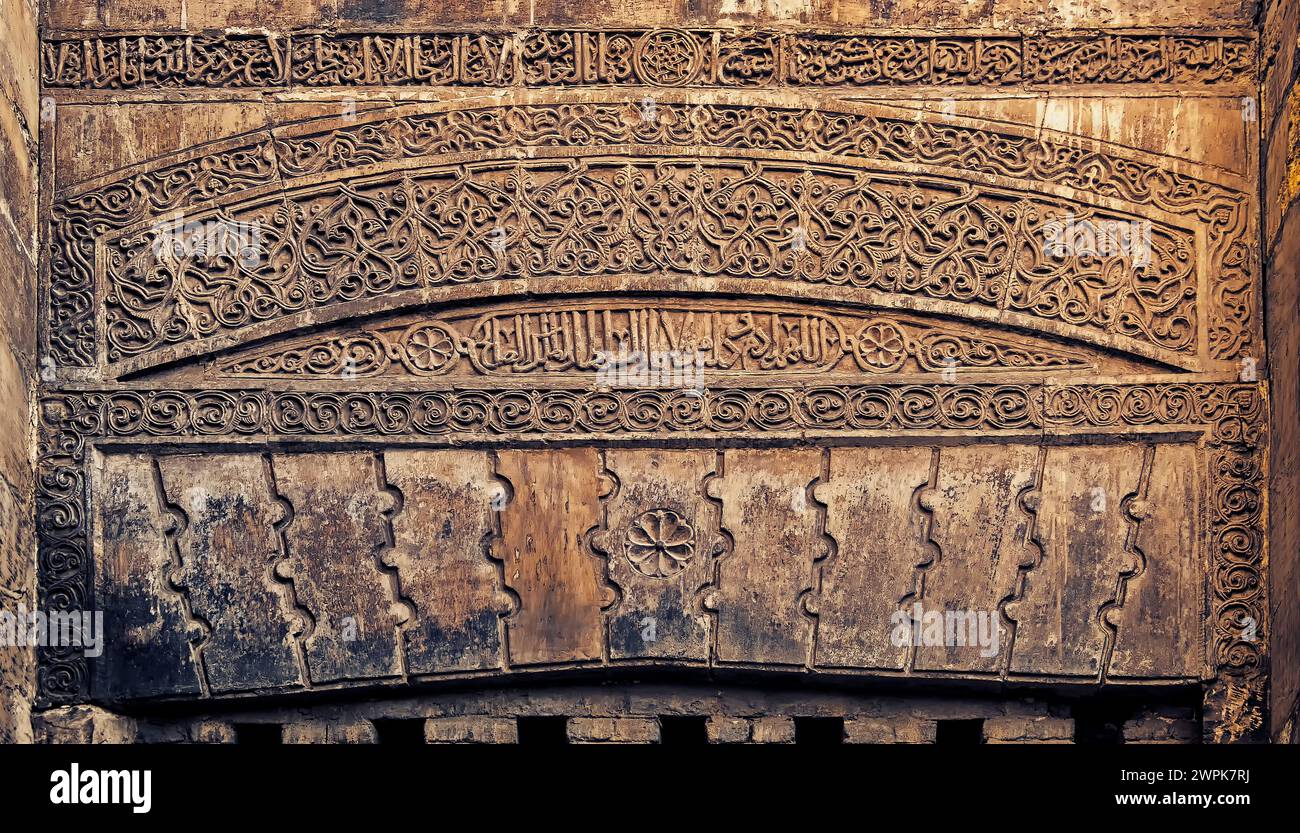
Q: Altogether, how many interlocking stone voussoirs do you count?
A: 11